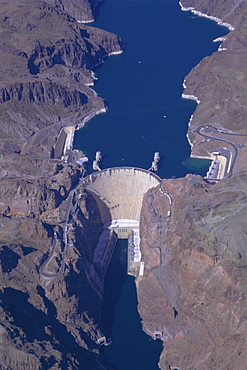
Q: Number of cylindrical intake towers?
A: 4